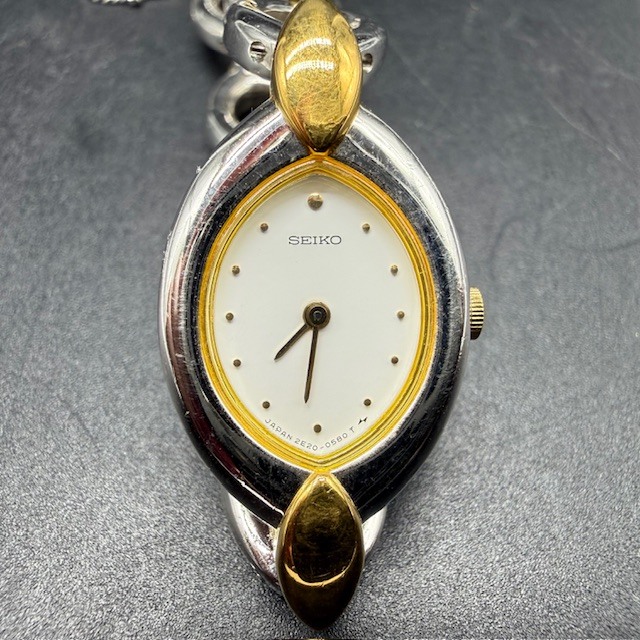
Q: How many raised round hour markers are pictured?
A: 12